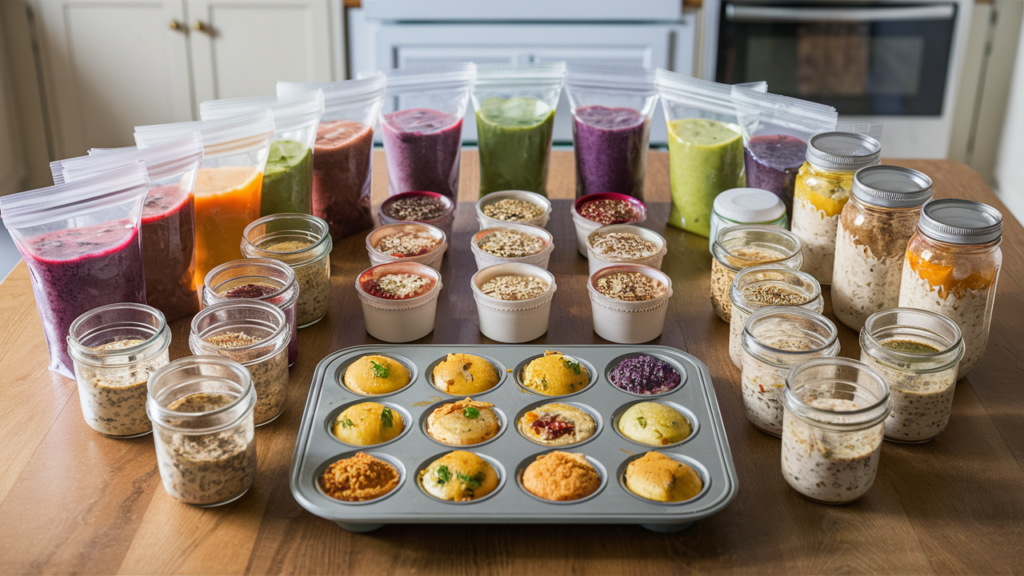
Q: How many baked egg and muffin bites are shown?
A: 12